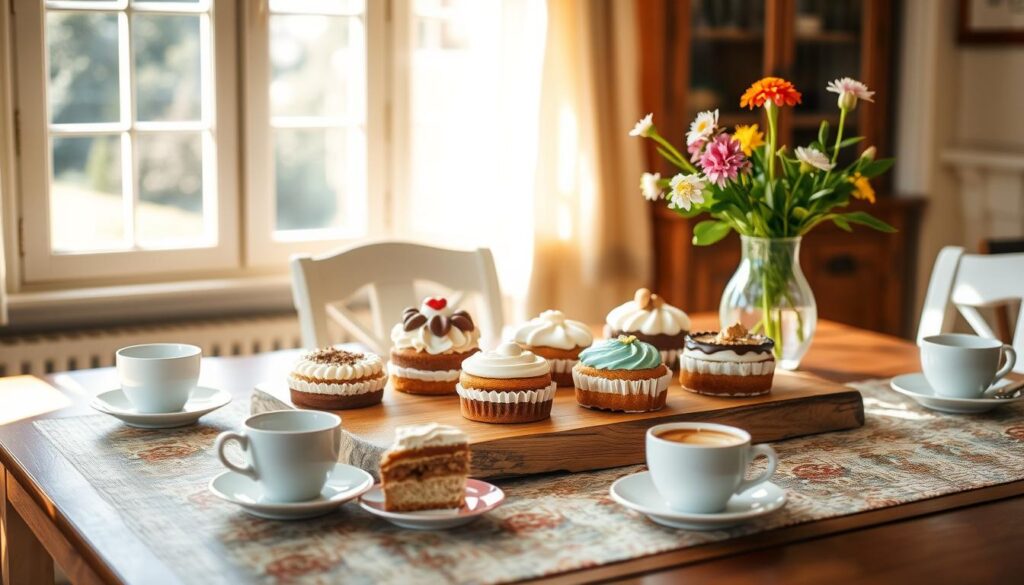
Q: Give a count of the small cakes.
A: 7